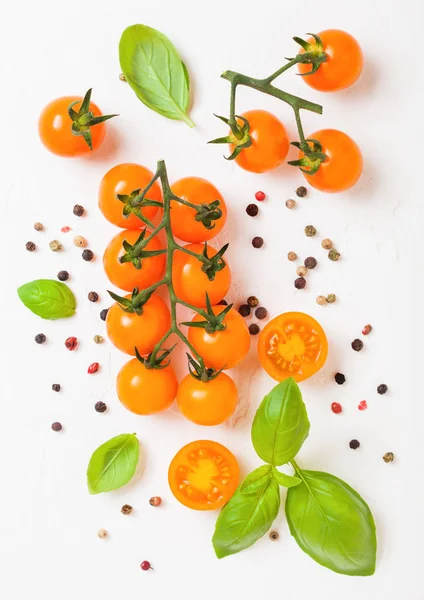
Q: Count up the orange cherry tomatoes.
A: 14